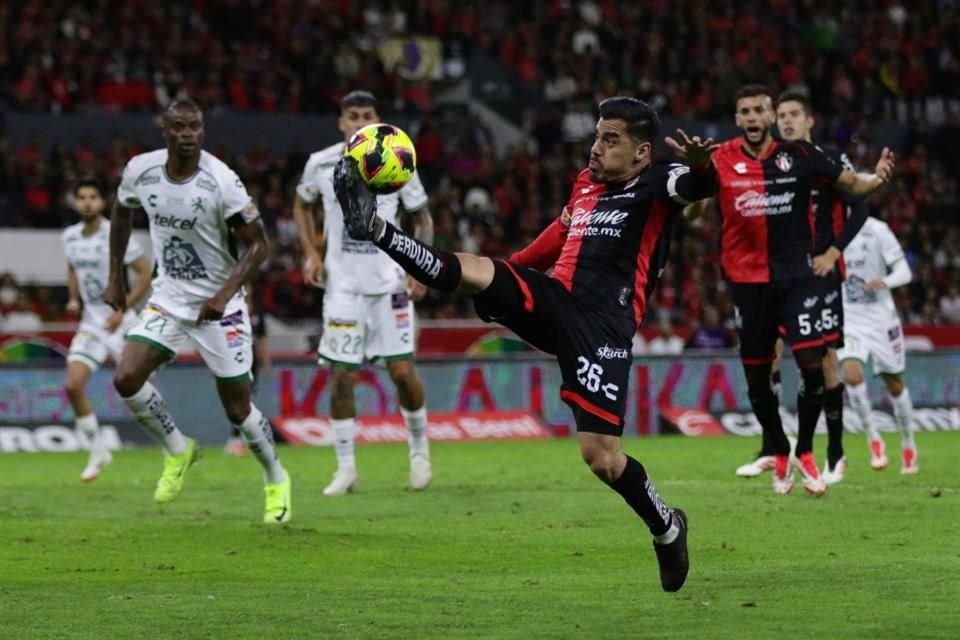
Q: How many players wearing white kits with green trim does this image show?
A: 4